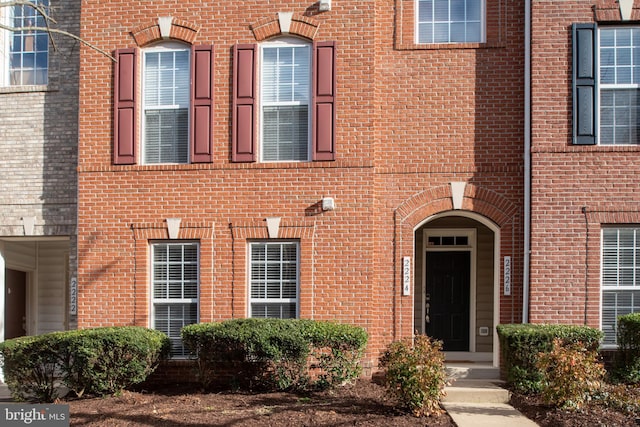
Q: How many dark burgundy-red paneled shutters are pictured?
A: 4